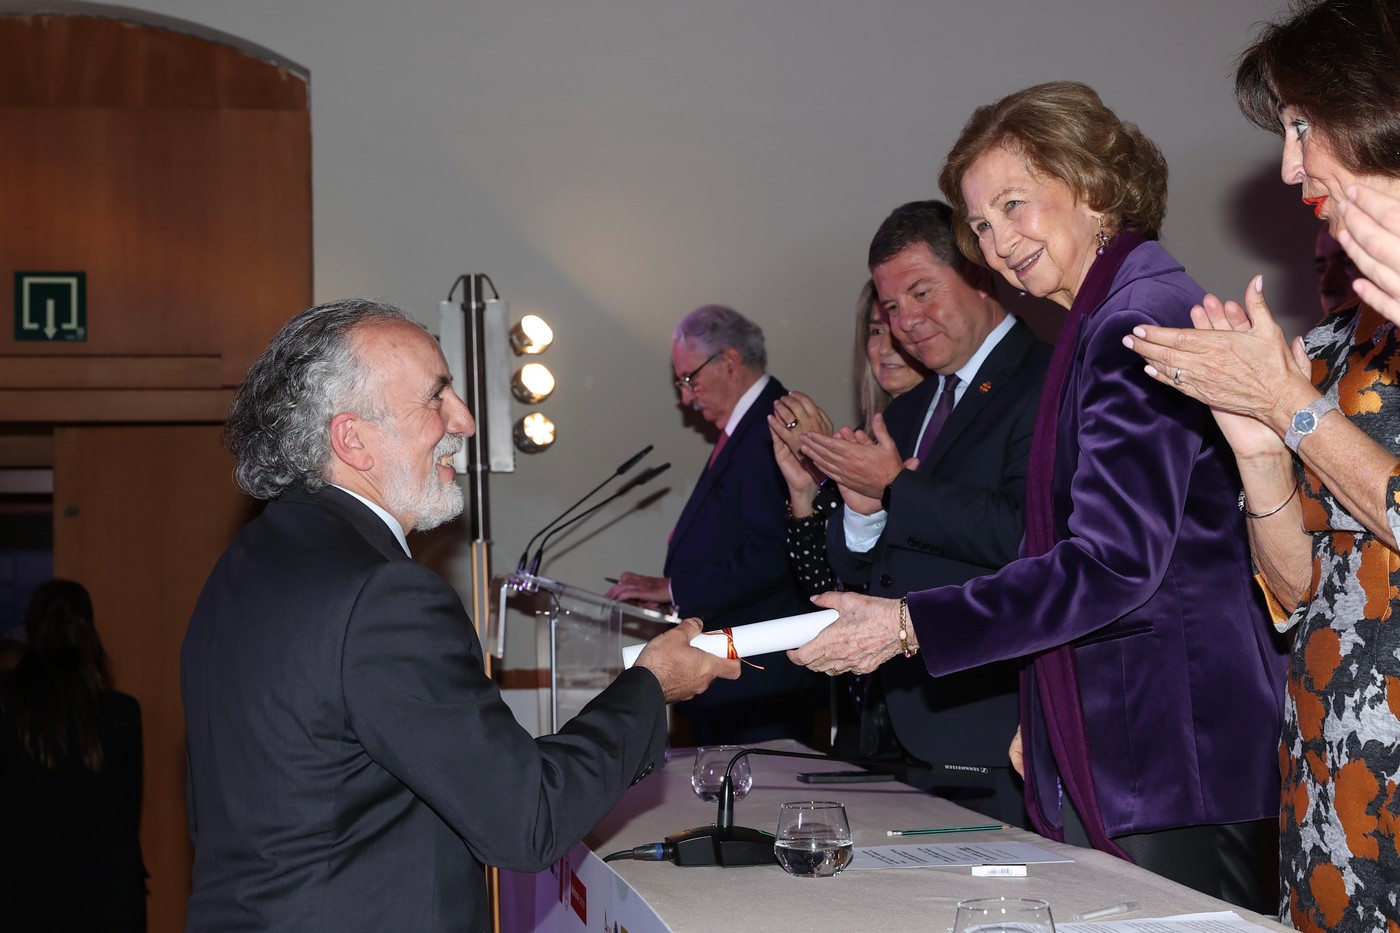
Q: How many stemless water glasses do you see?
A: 3